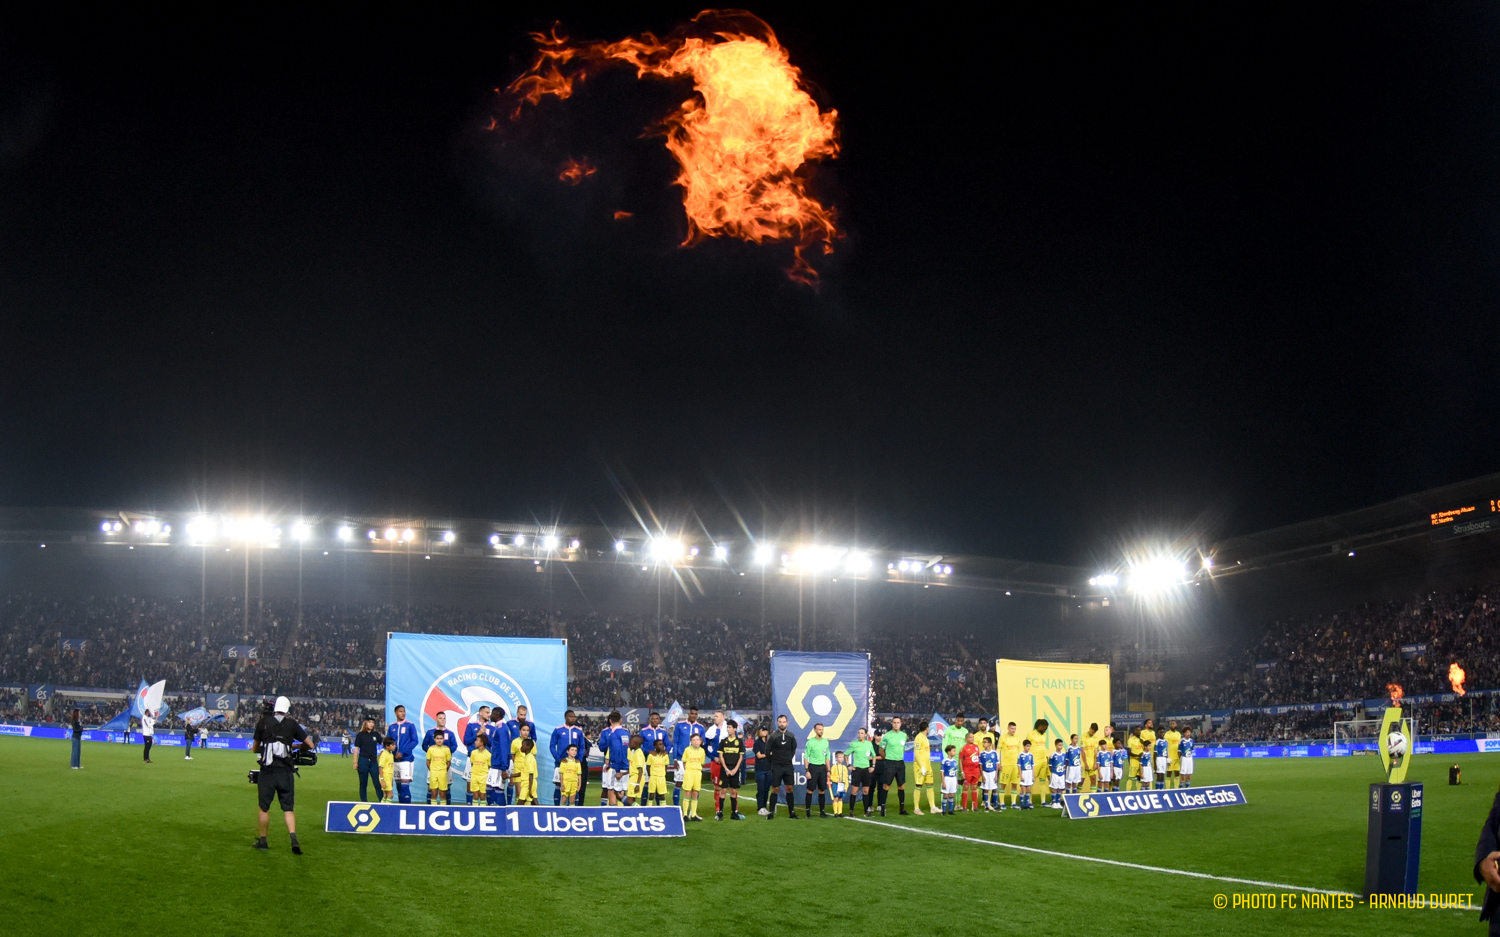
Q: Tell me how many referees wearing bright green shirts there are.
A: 3